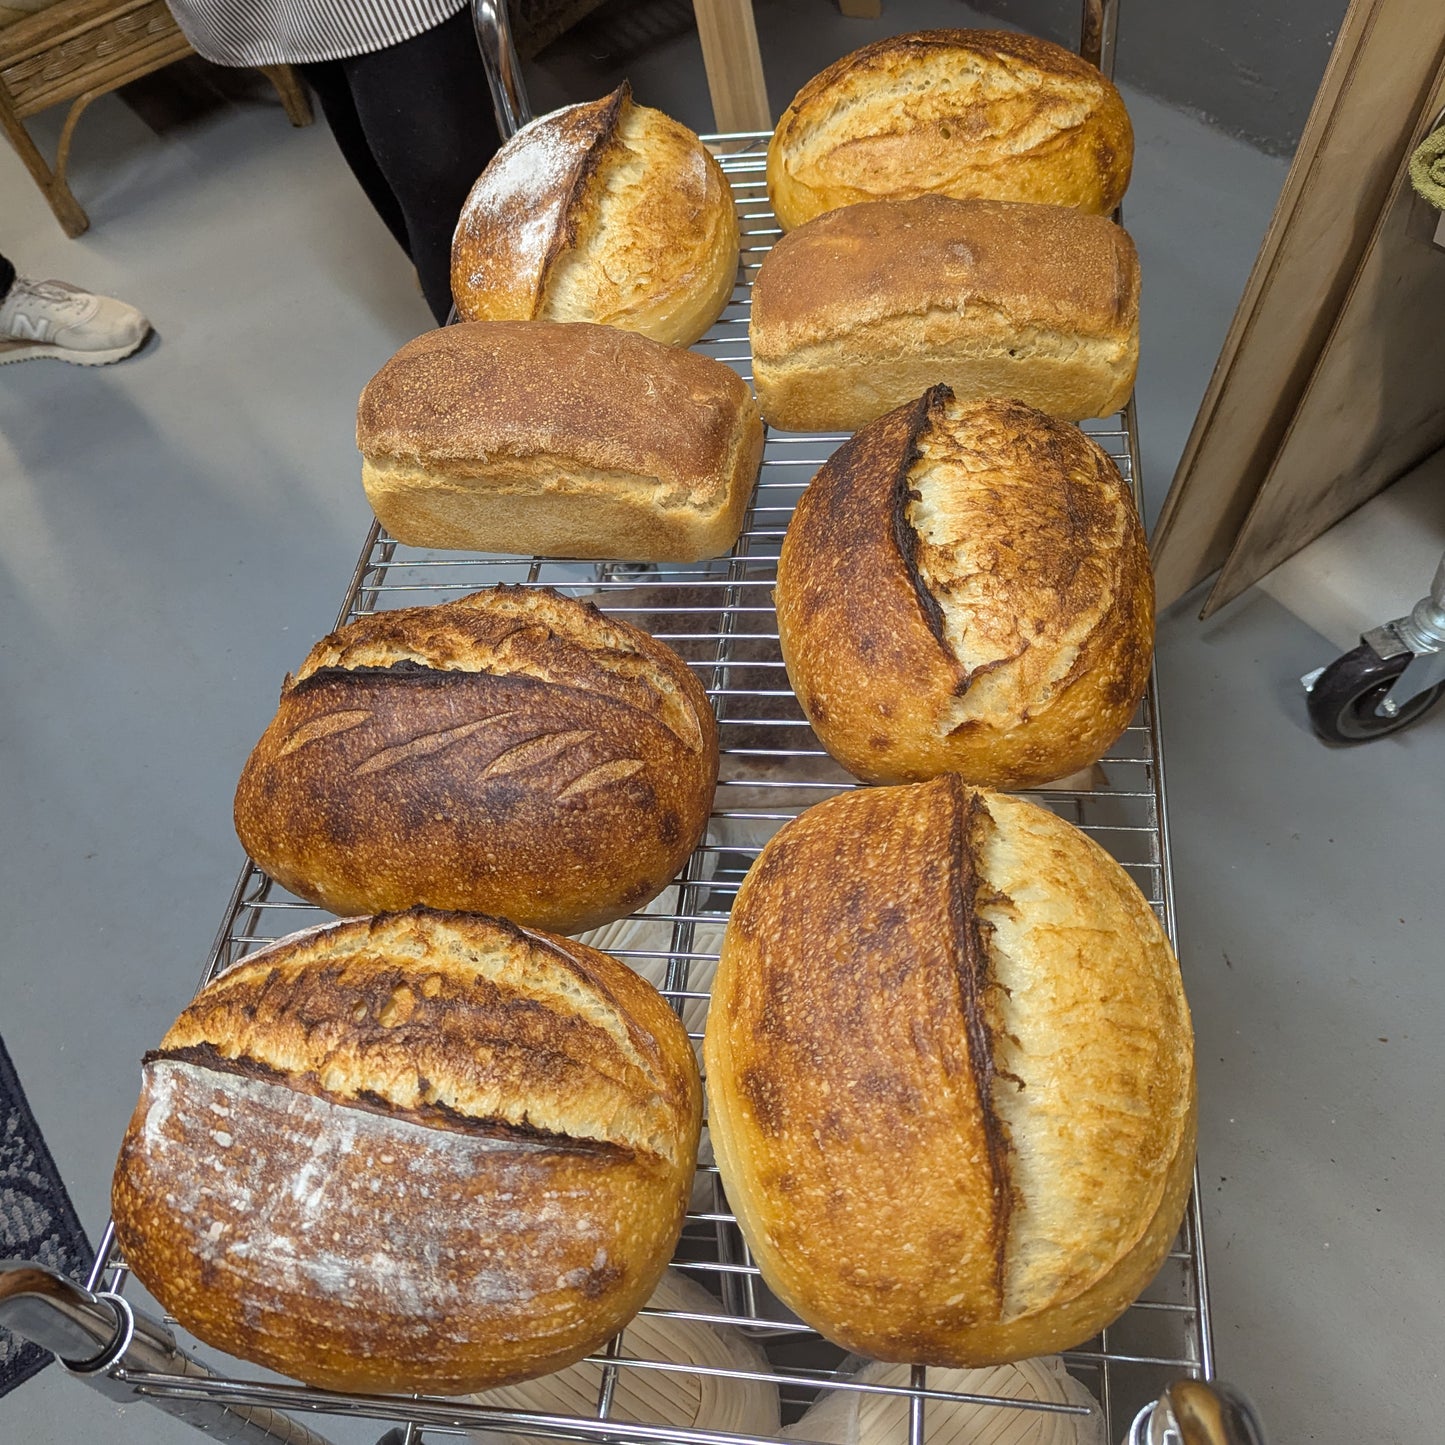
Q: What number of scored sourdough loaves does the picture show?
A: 6